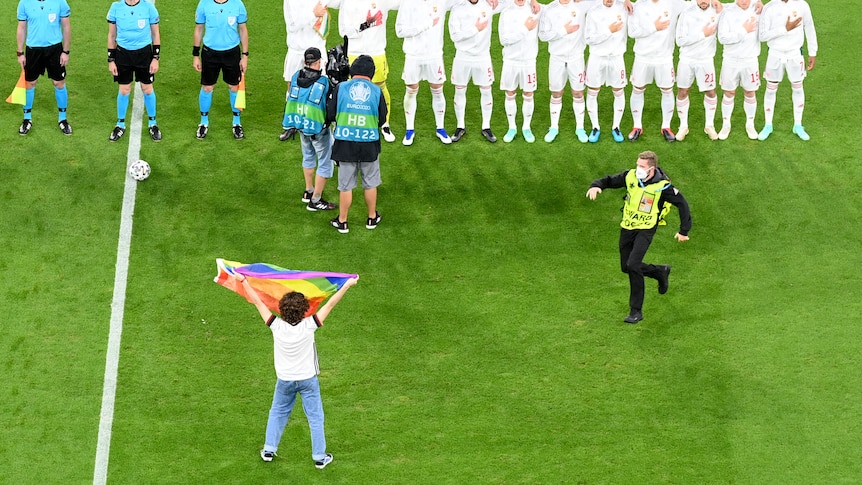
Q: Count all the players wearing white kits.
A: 11